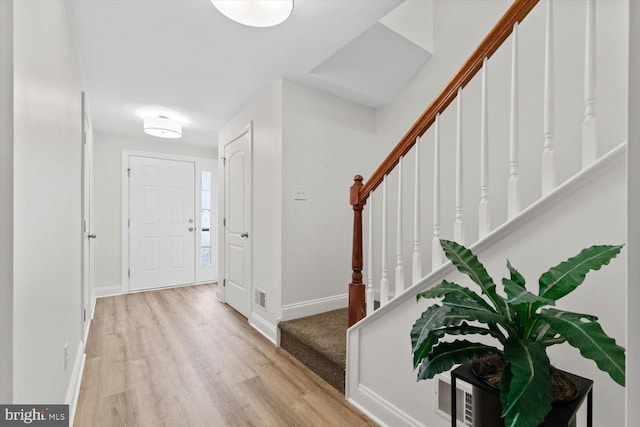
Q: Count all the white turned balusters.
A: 10